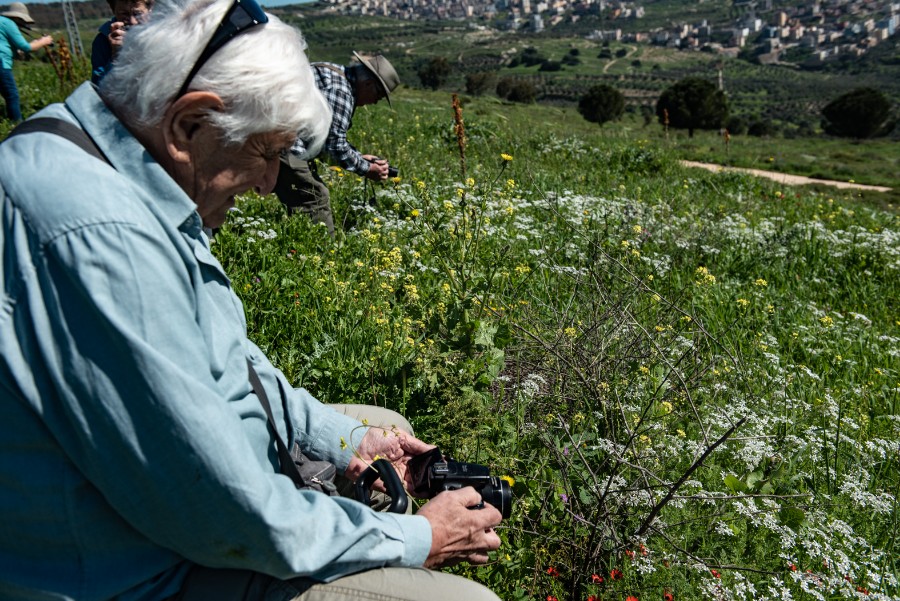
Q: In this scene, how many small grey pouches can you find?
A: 1